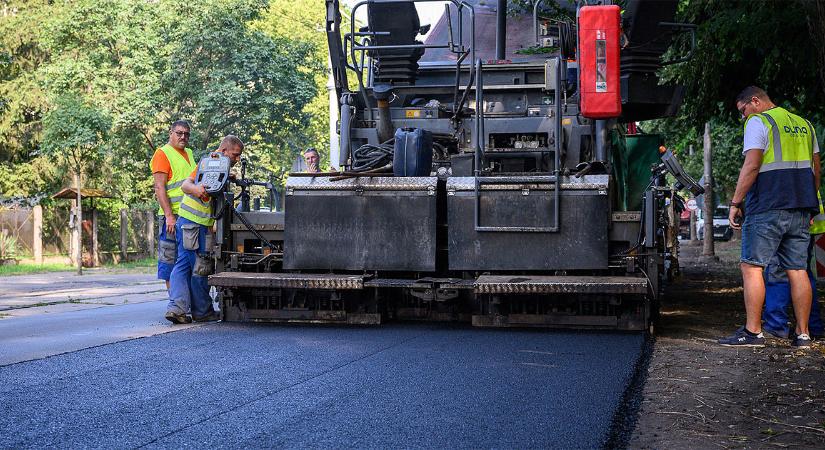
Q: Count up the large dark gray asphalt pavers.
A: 1